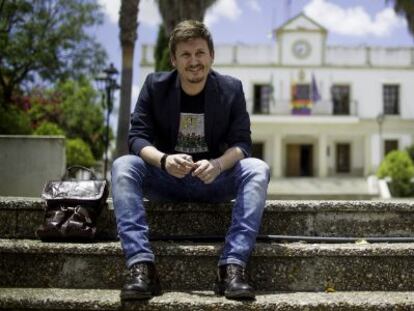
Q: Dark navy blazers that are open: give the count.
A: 1